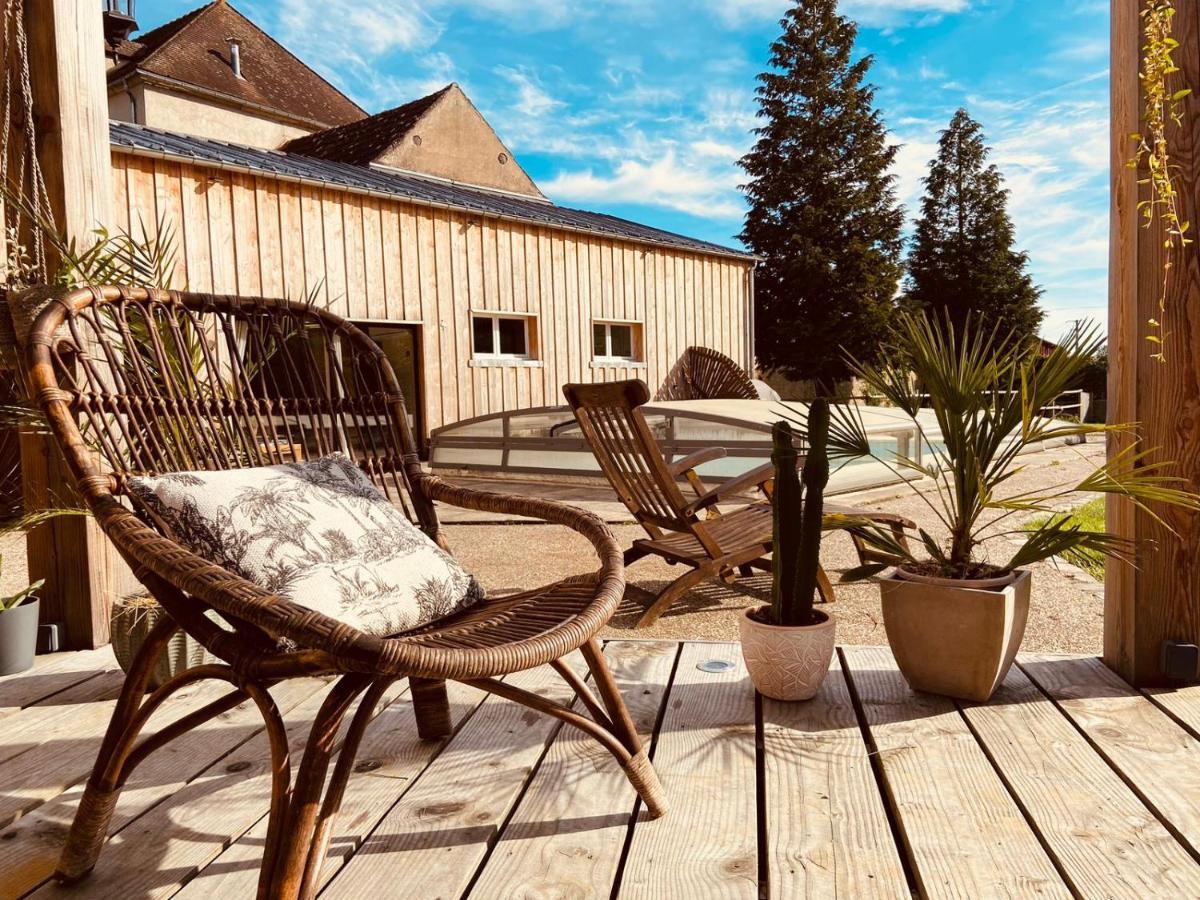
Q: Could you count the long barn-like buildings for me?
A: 1